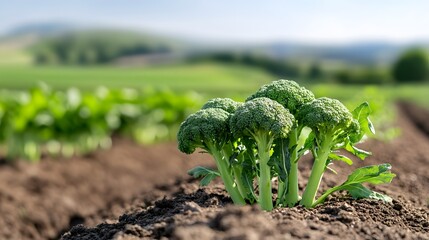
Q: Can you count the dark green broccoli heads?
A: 5